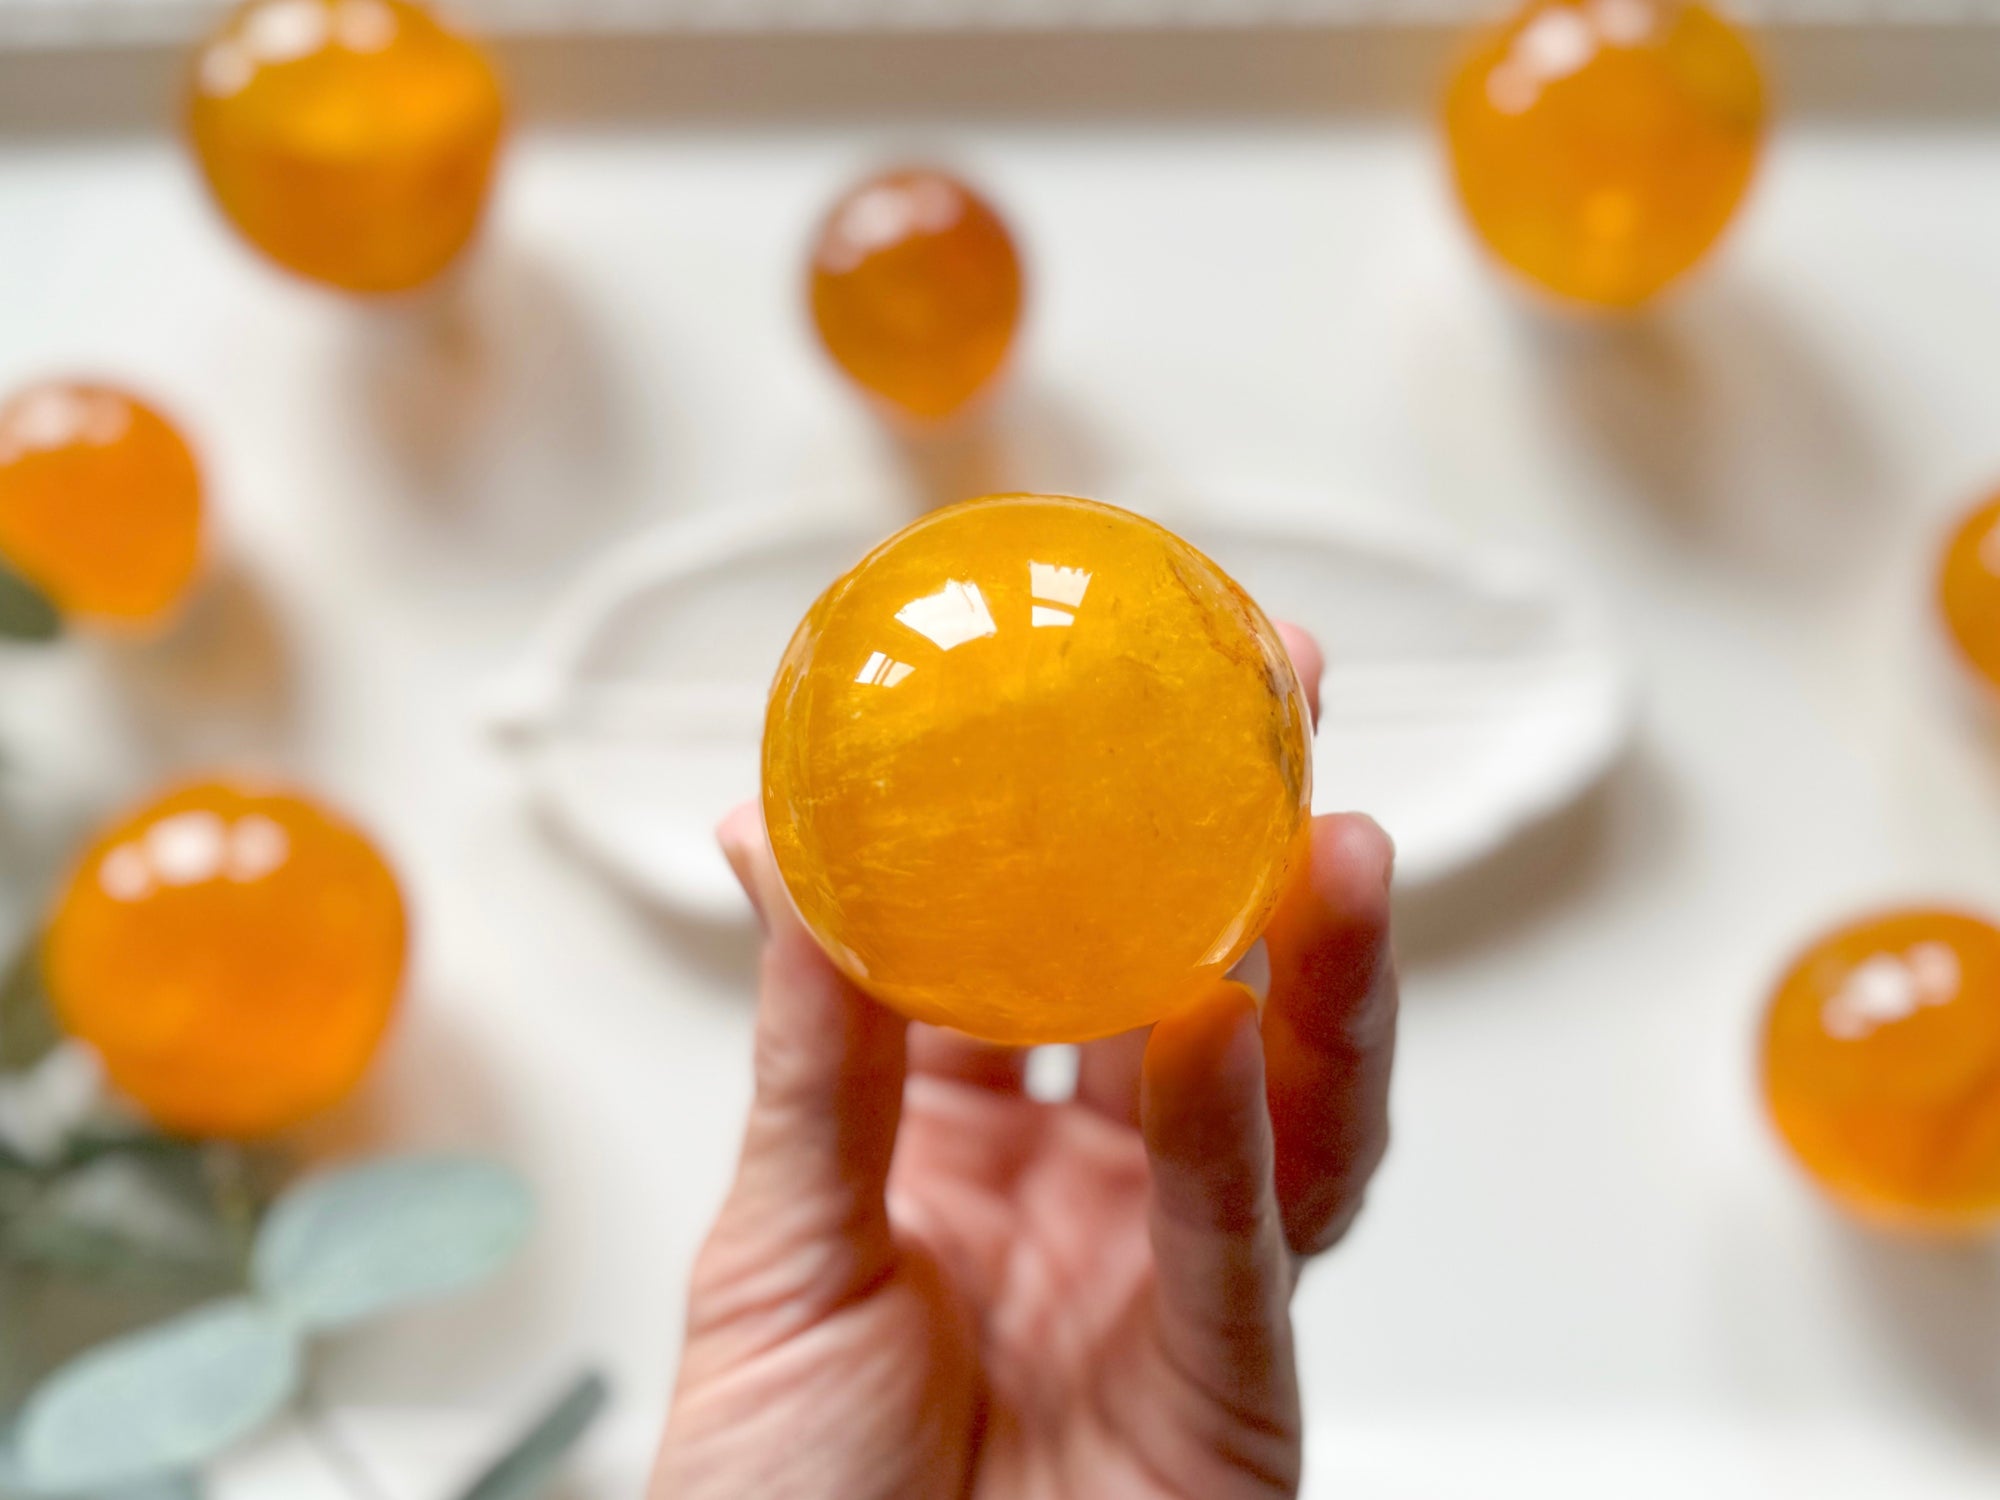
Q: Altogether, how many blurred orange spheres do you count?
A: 7